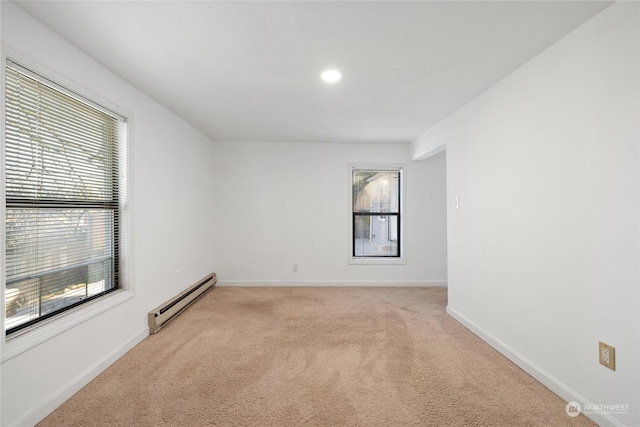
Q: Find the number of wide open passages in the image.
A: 1